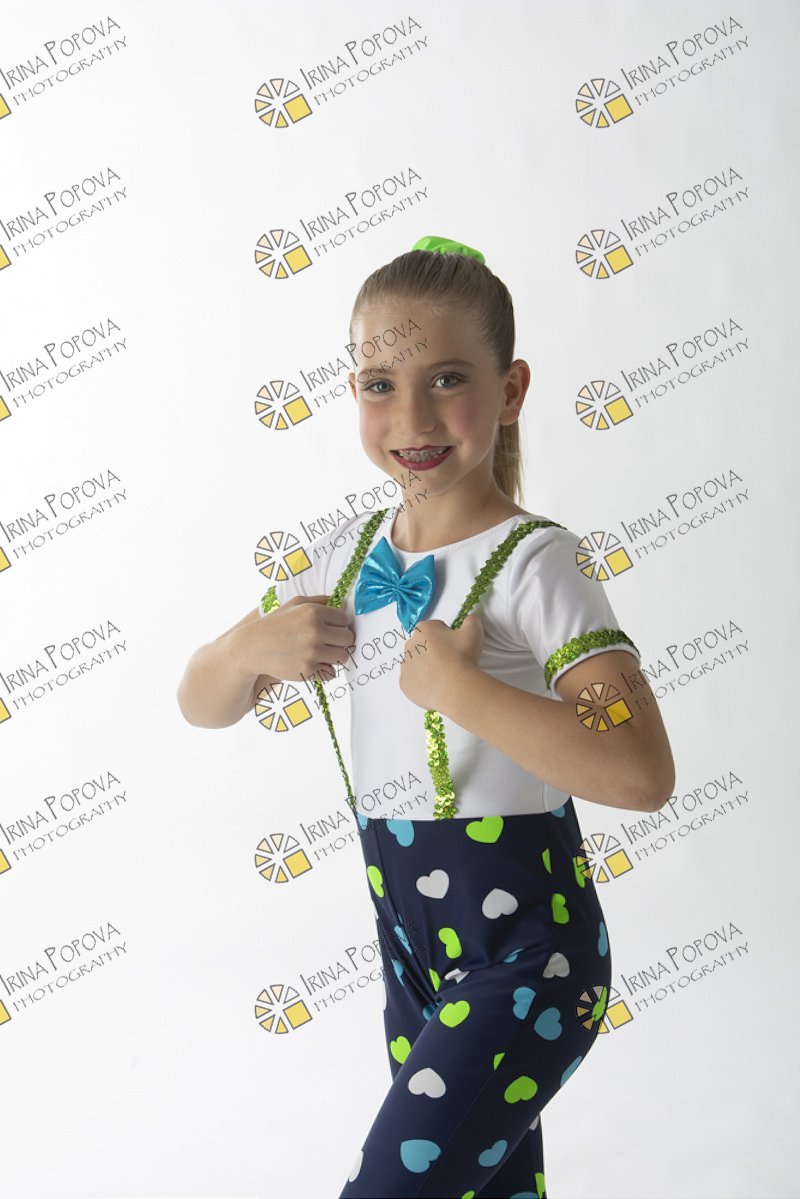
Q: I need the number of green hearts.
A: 14